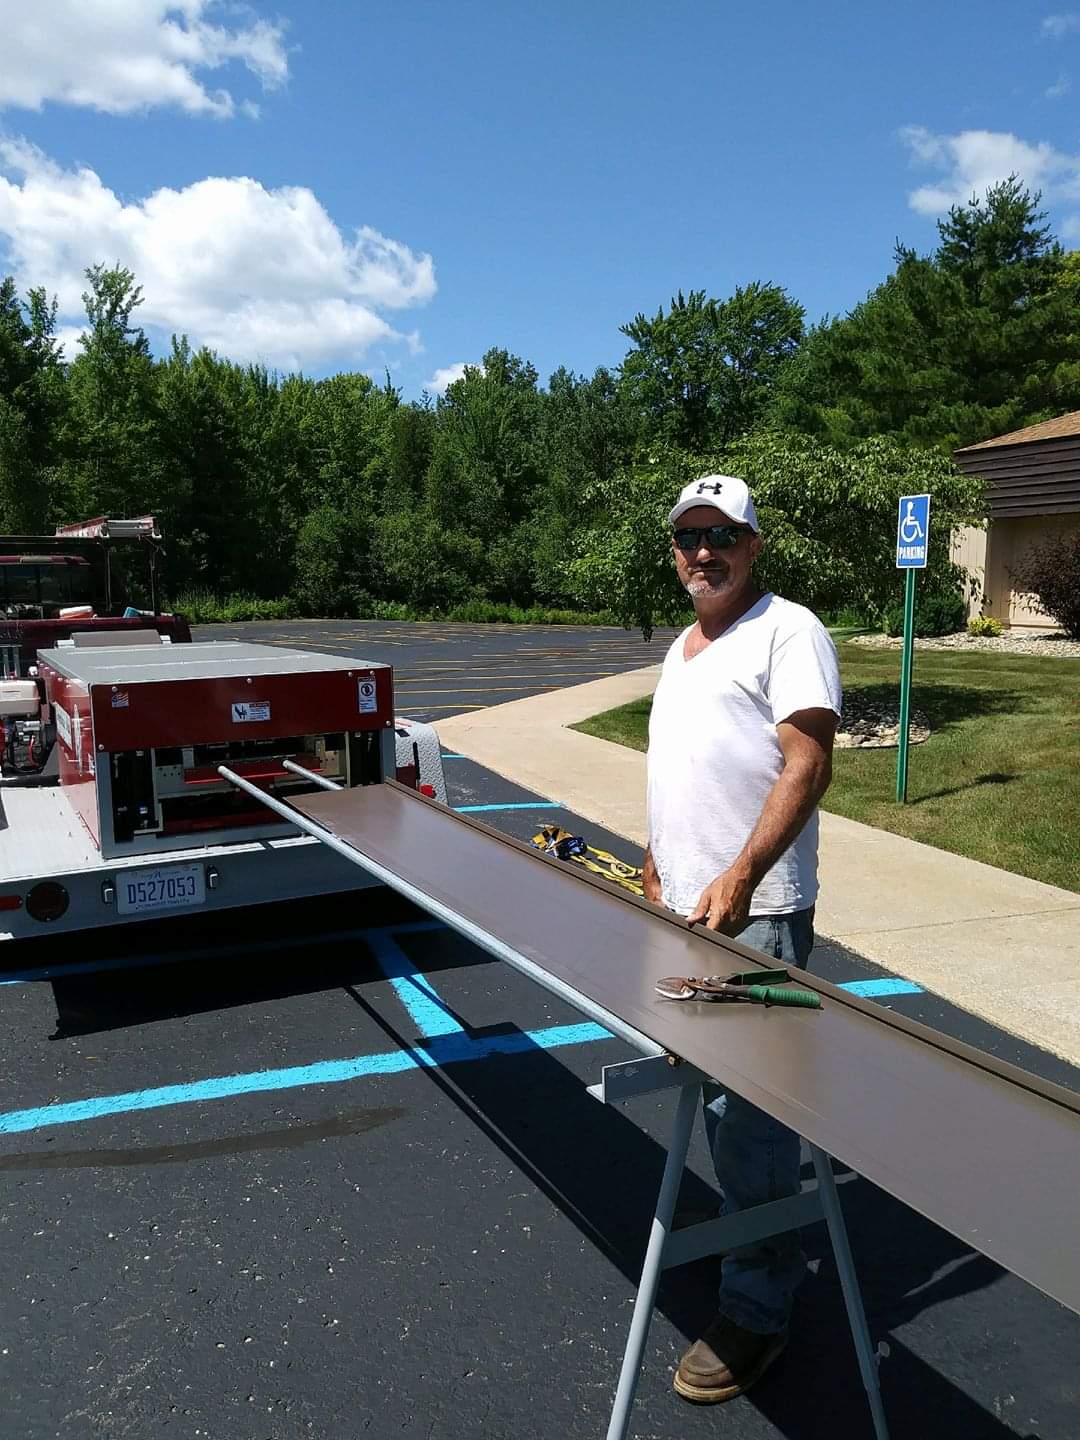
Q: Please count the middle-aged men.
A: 1